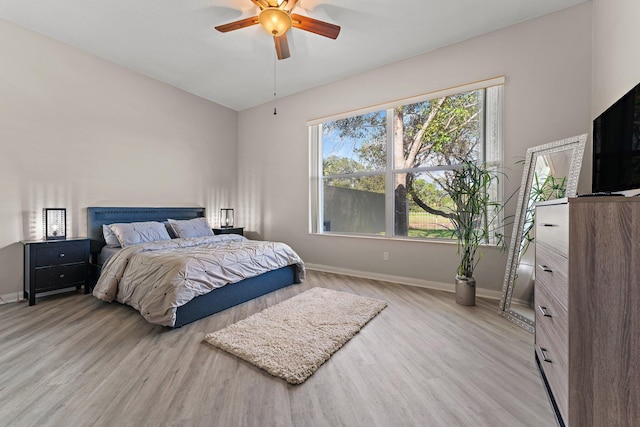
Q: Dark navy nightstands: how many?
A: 2